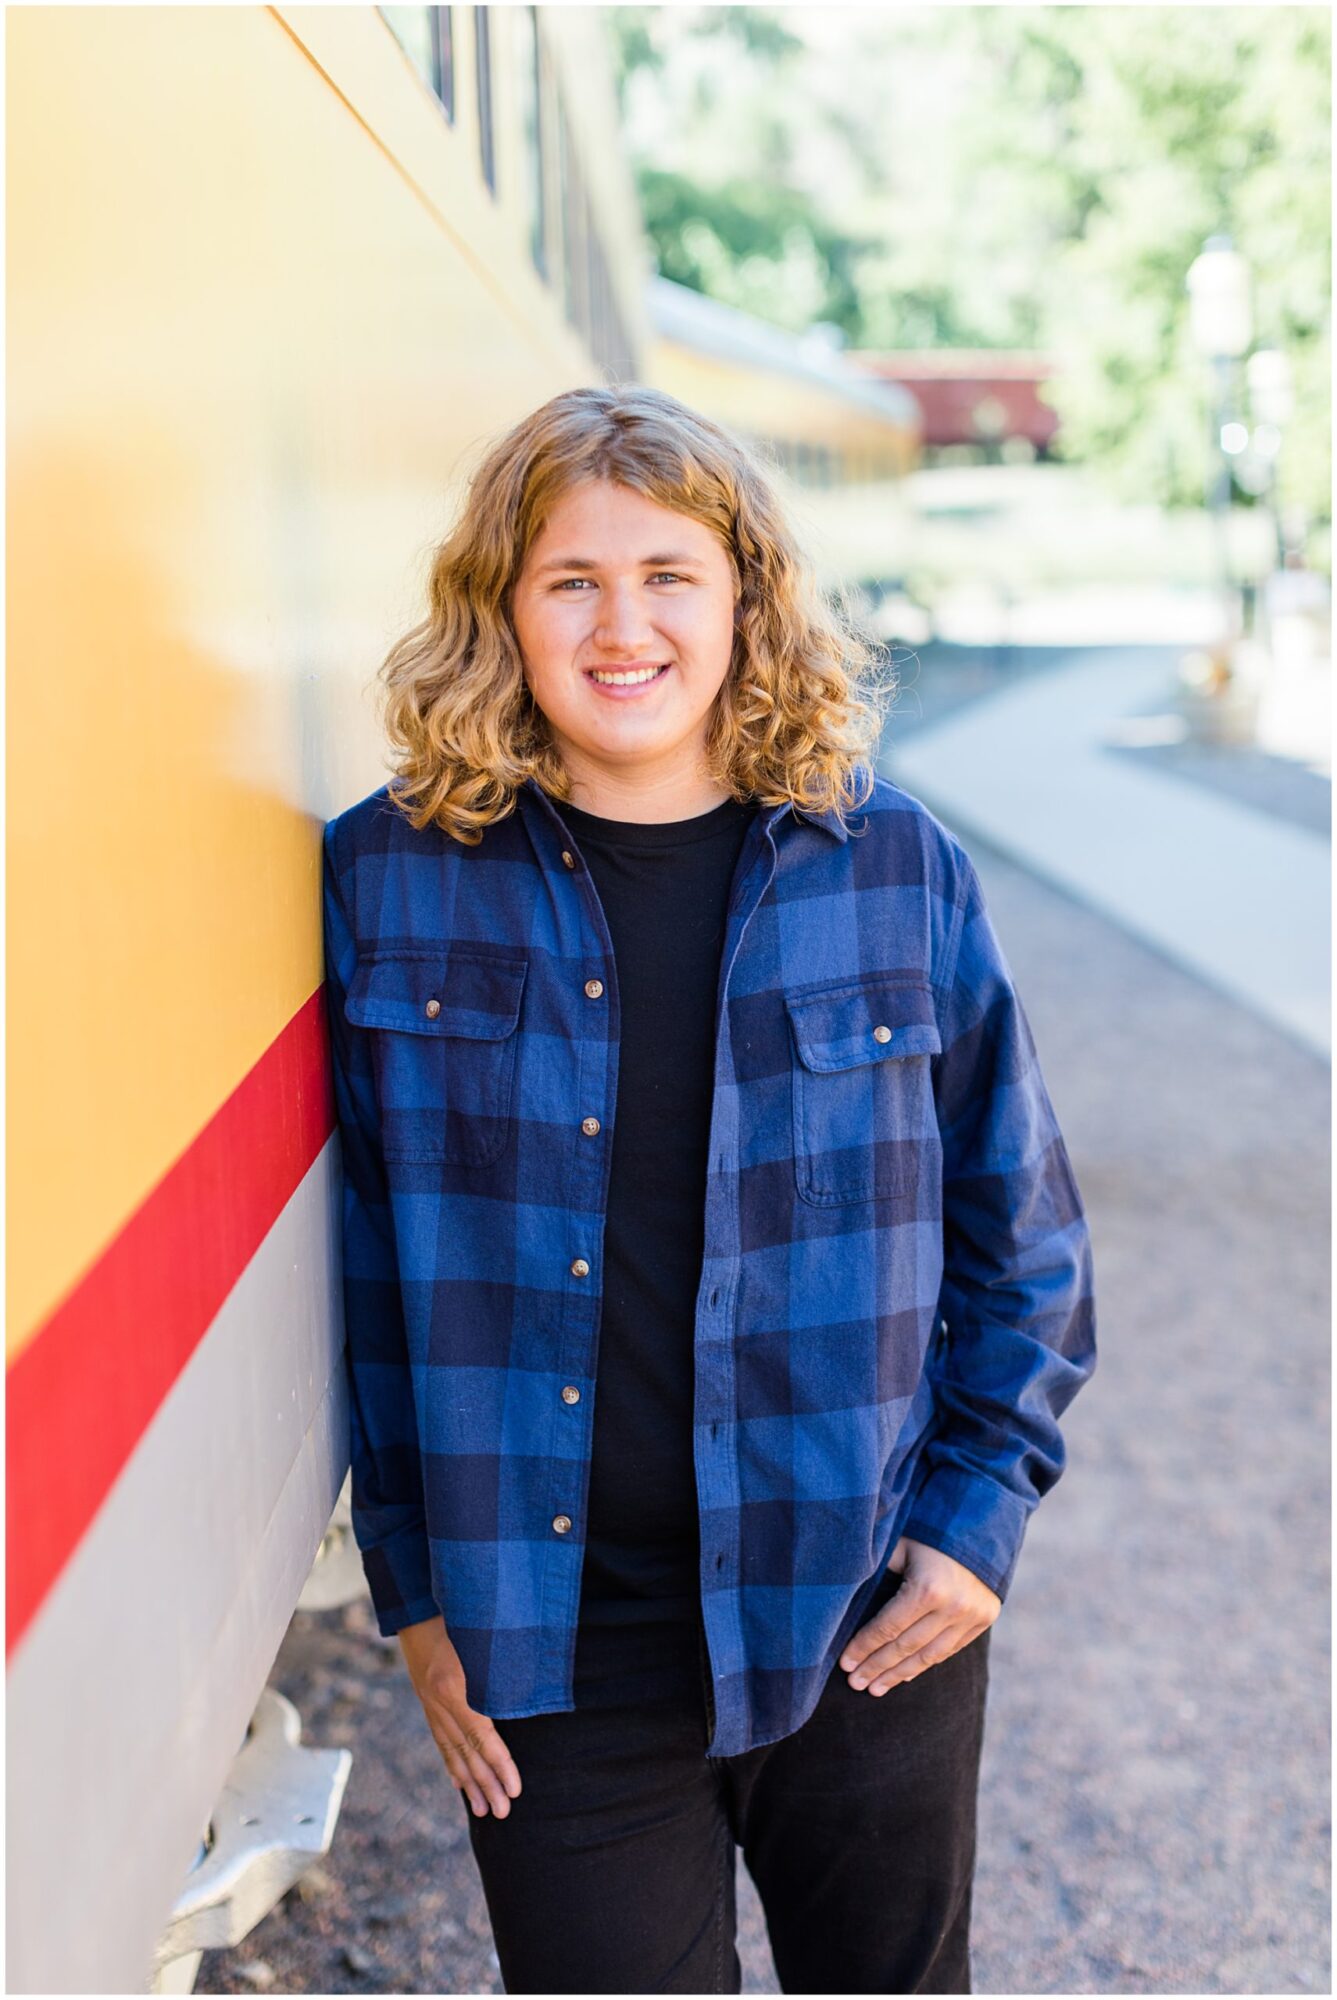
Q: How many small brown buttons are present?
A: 8